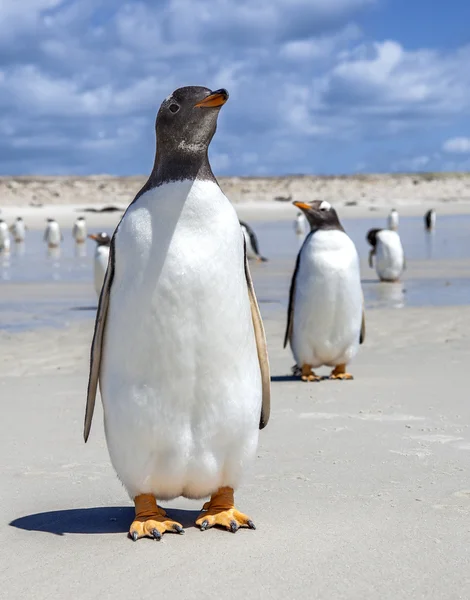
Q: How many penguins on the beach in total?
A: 12